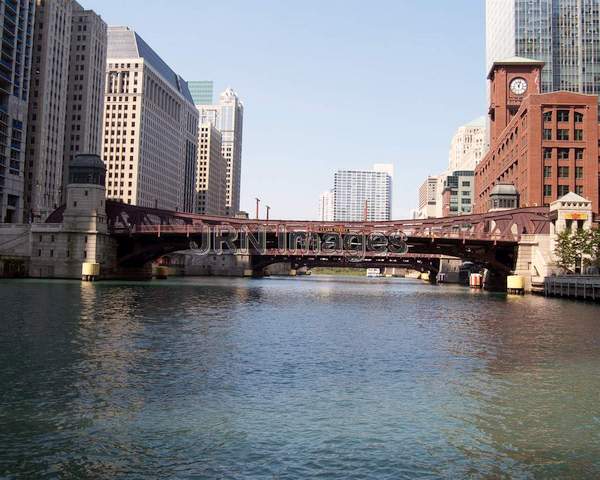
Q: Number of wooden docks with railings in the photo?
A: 1